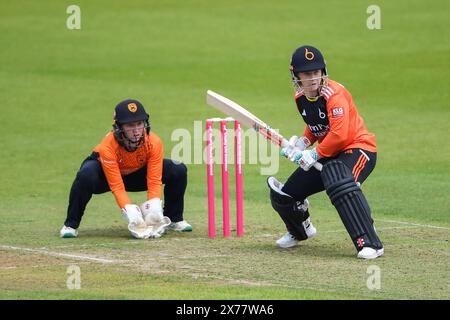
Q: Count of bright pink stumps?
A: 3